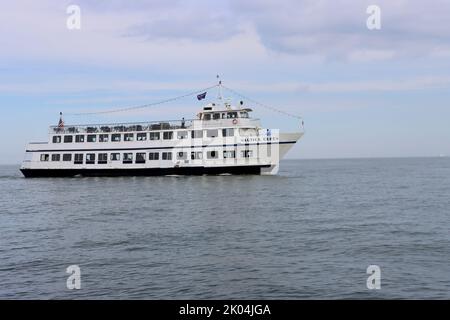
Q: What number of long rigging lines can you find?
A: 2